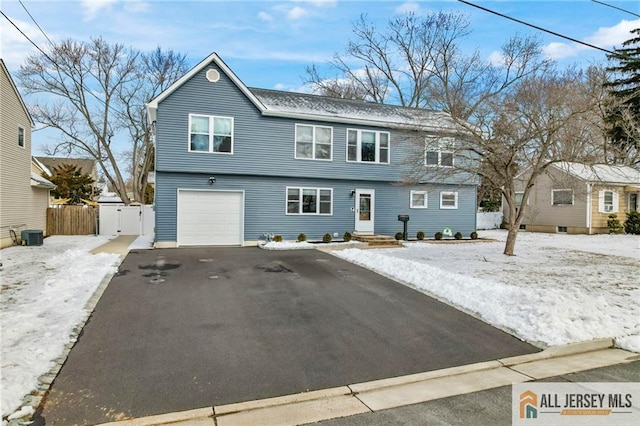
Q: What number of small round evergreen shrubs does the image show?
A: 9